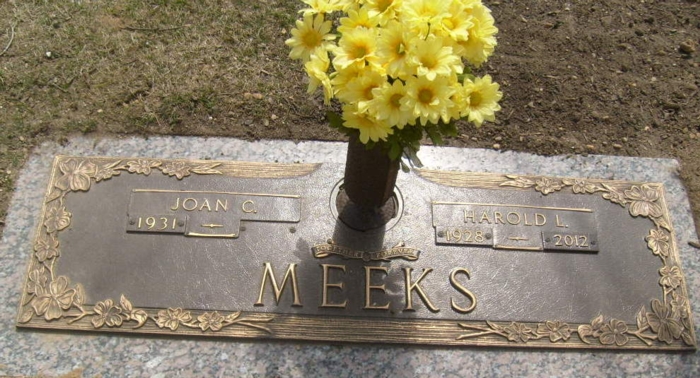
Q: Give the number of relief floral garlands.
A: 2